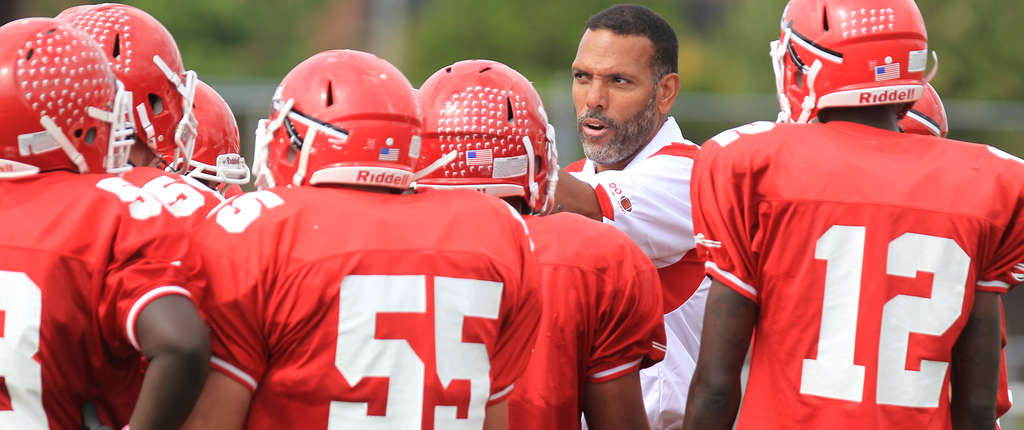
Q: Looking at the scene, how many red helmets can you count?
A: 7